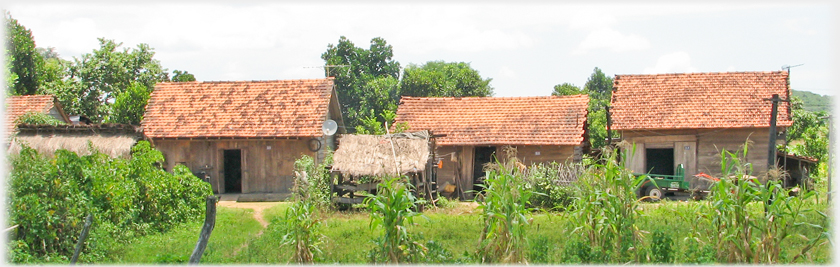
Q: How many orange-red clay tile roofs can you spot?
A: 4